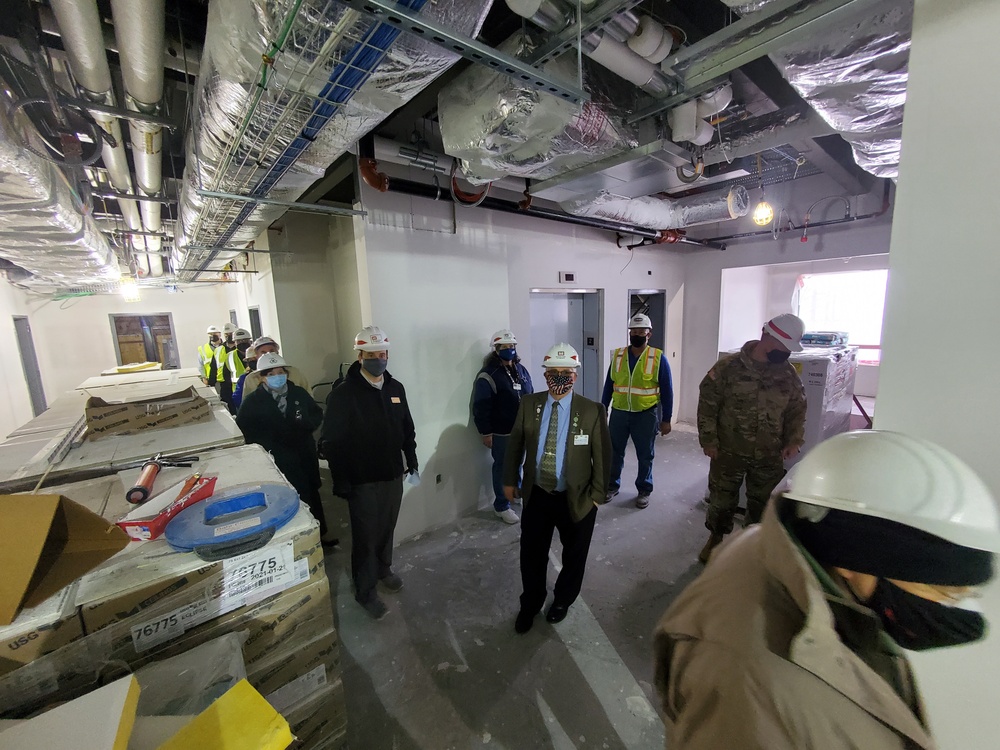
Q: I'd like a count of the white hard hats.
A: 12